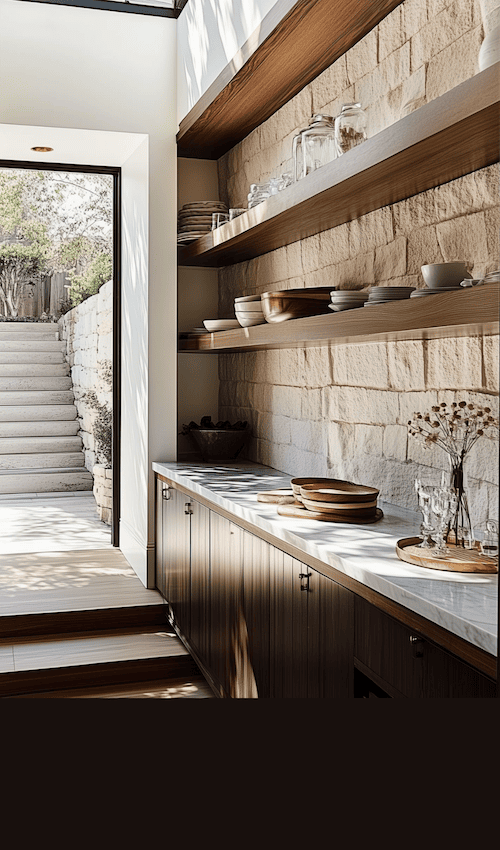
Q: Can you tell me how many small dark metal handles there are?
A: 4